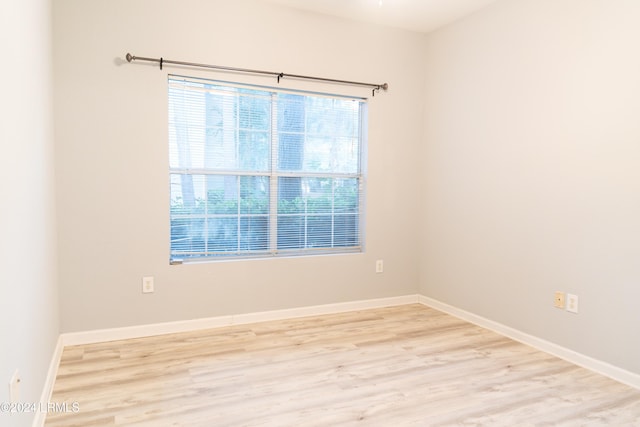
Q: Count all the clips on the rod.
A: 3